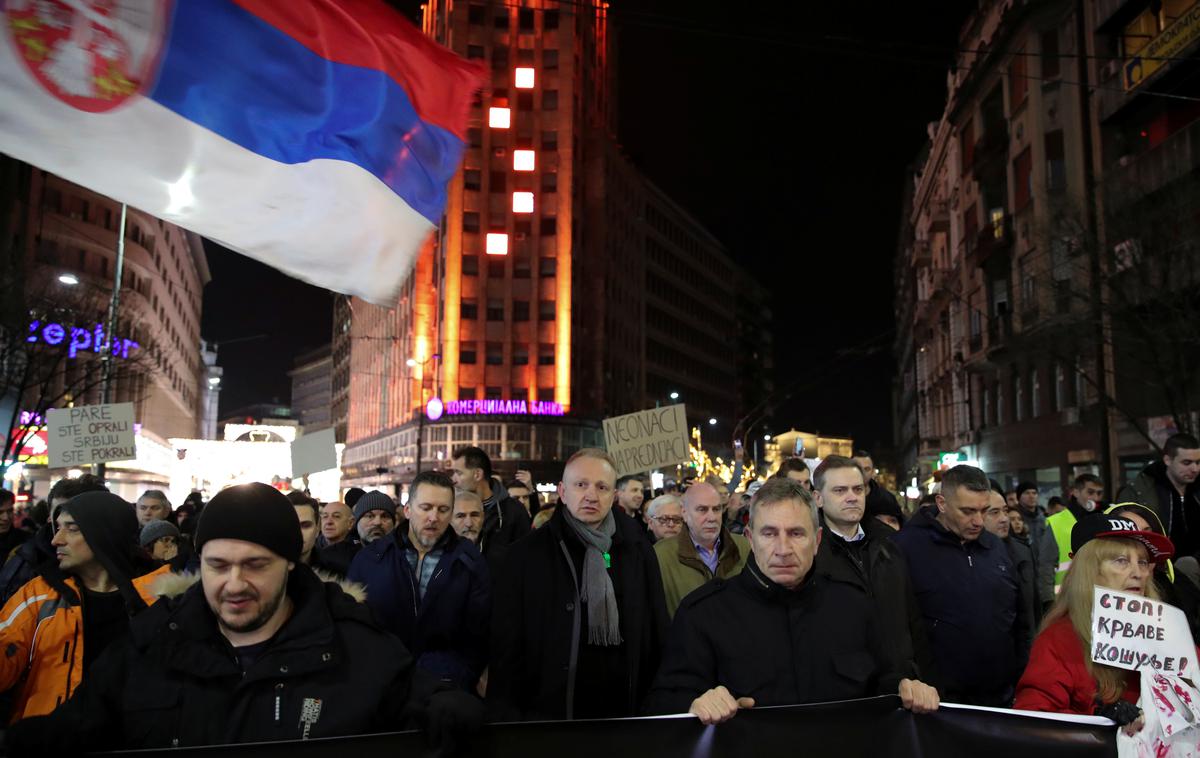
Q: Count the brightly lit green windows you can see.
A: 0